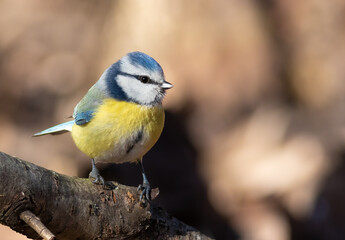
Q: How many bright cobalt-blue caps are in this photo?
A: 1